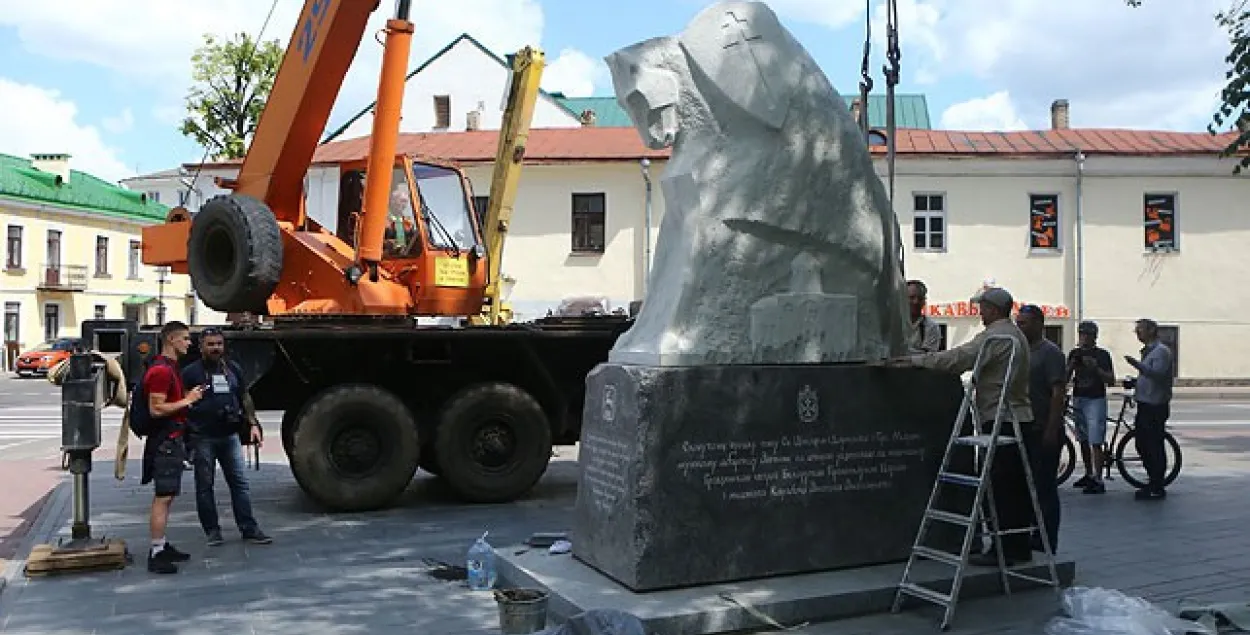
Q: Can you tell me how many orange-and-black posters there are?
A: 2